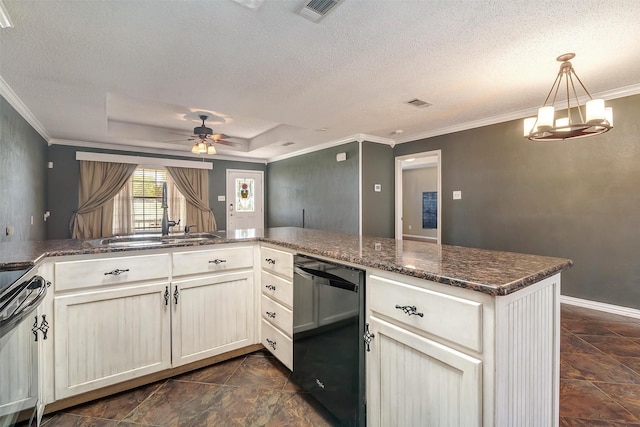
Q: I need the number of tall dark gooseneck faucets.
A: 1